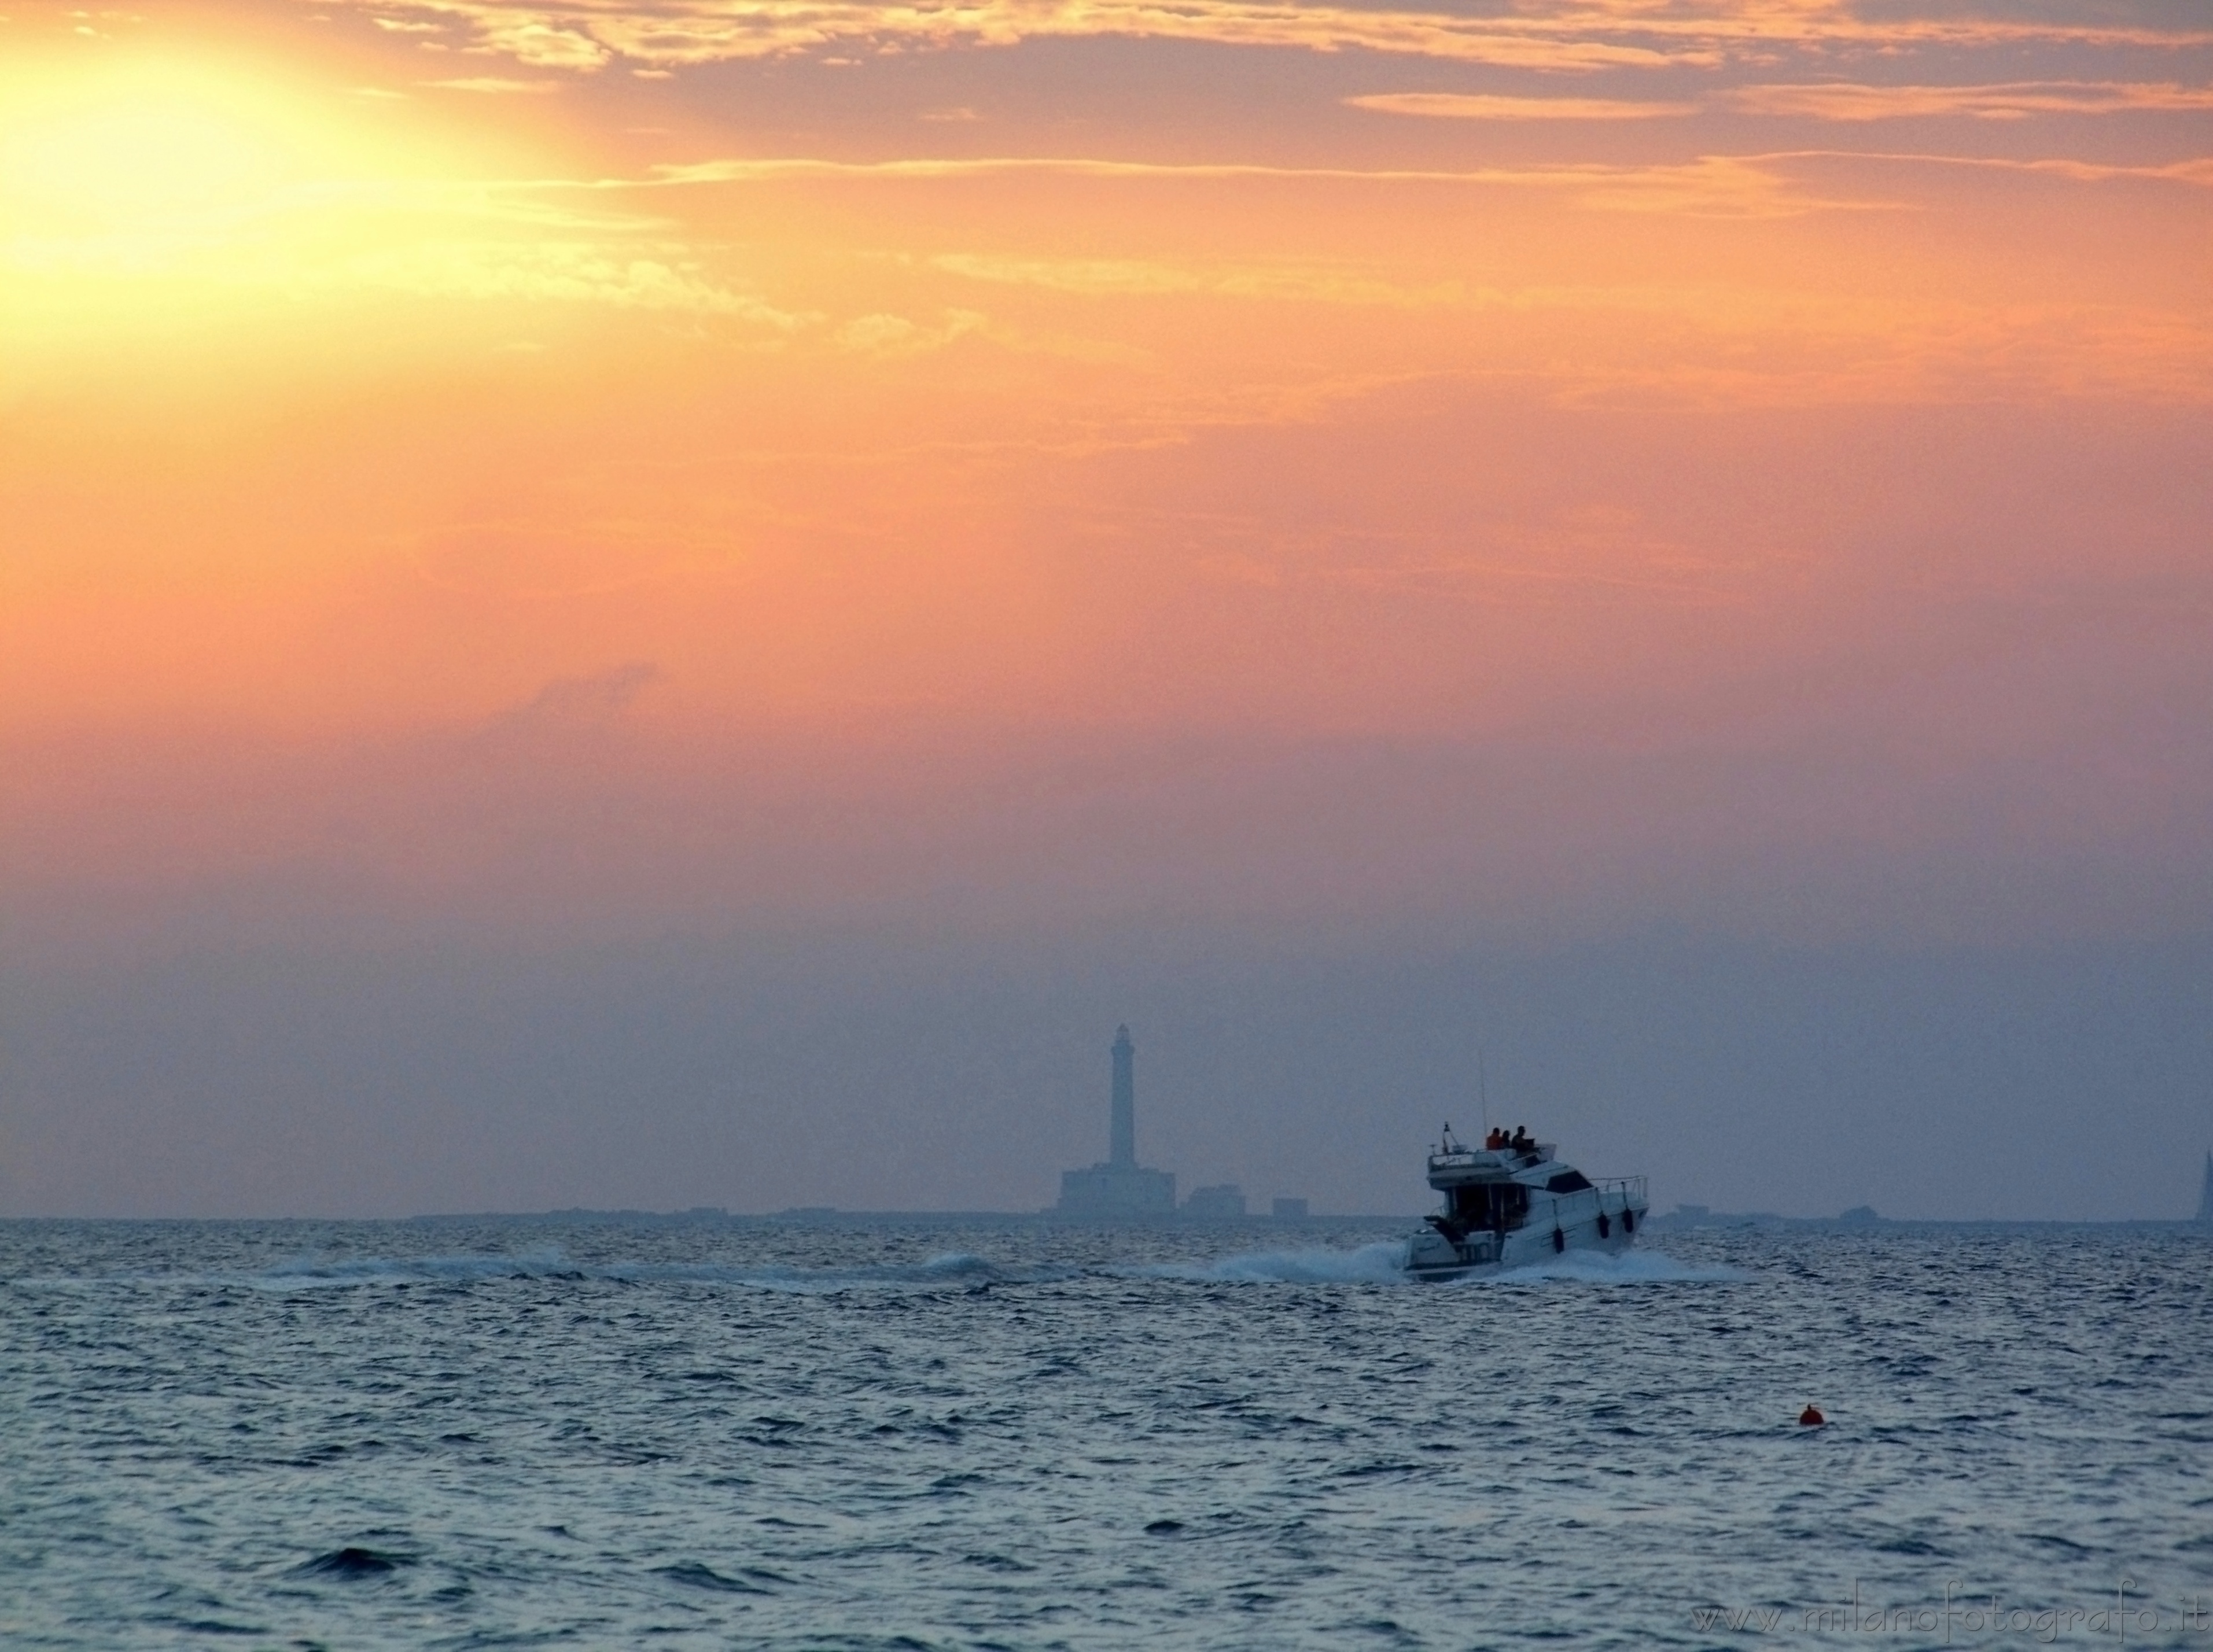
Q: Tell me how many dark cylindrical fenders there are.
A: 3